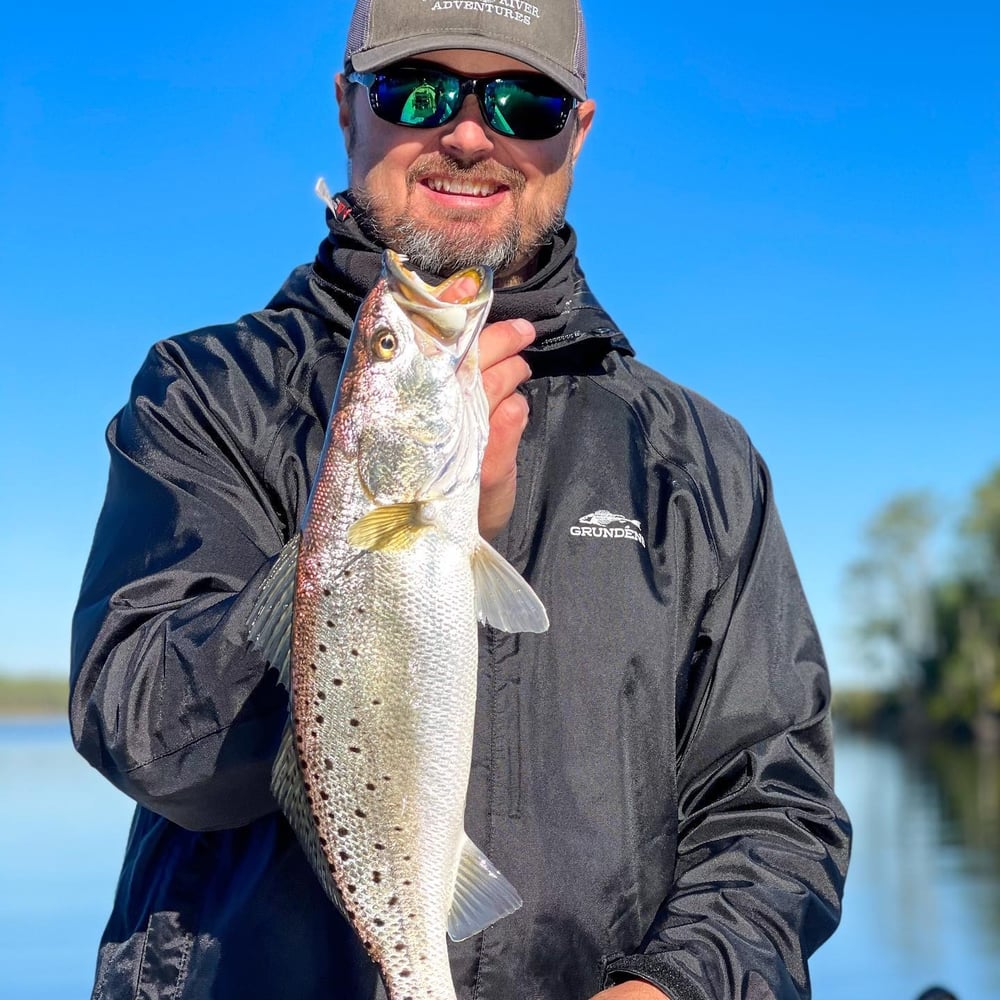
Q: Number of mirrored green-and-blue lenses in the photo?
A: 2